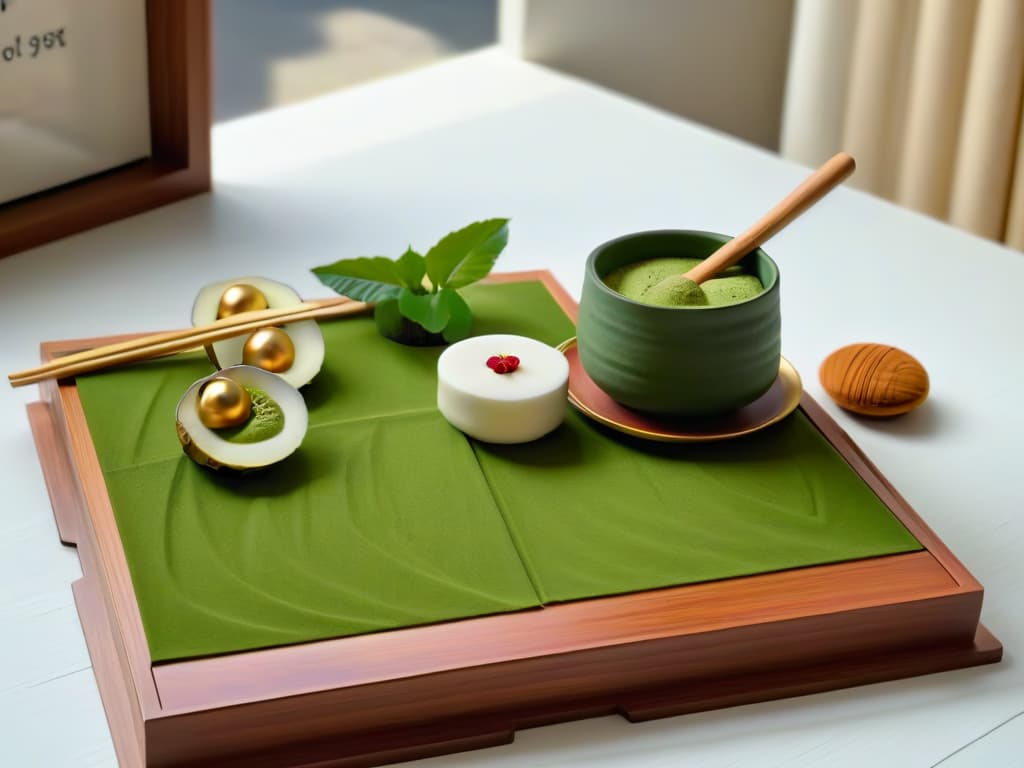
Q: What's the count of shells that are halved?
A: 2